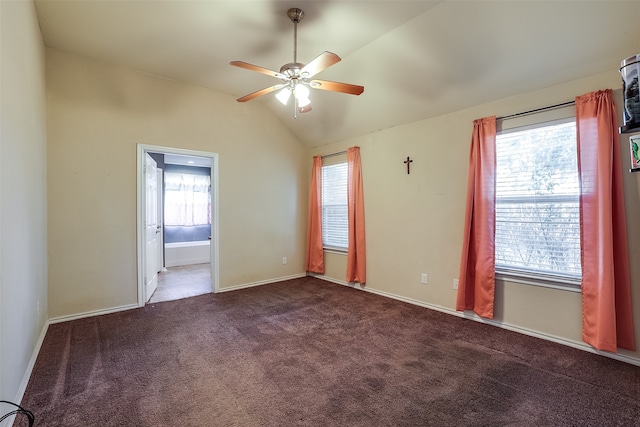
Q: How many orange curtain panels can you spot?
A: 4